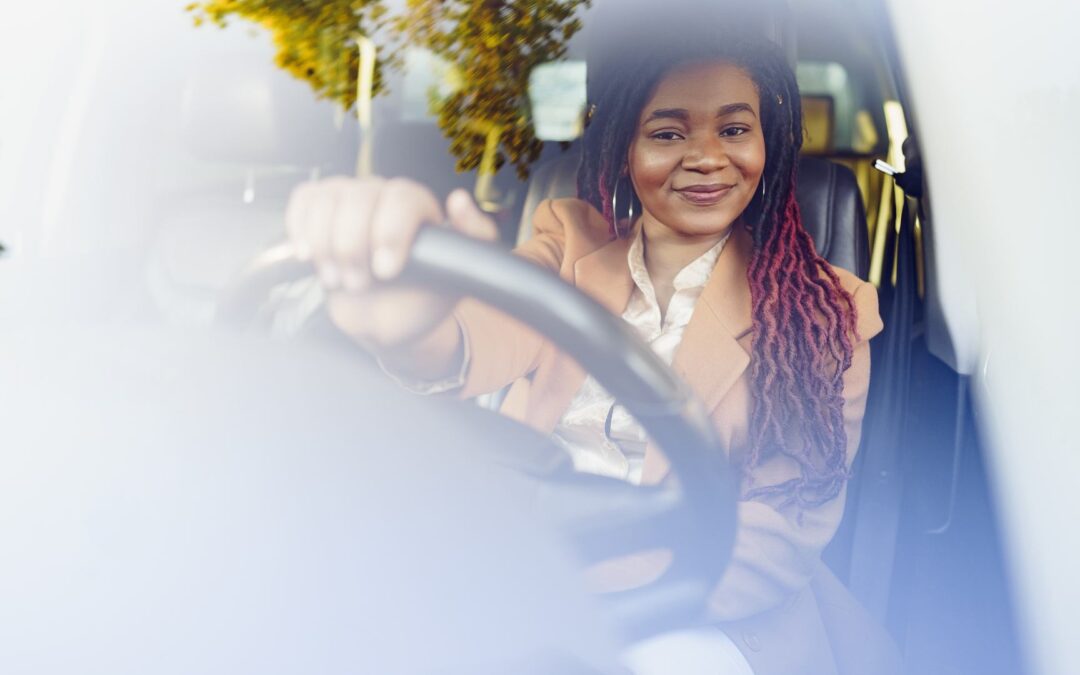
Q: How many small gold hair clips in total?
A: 2